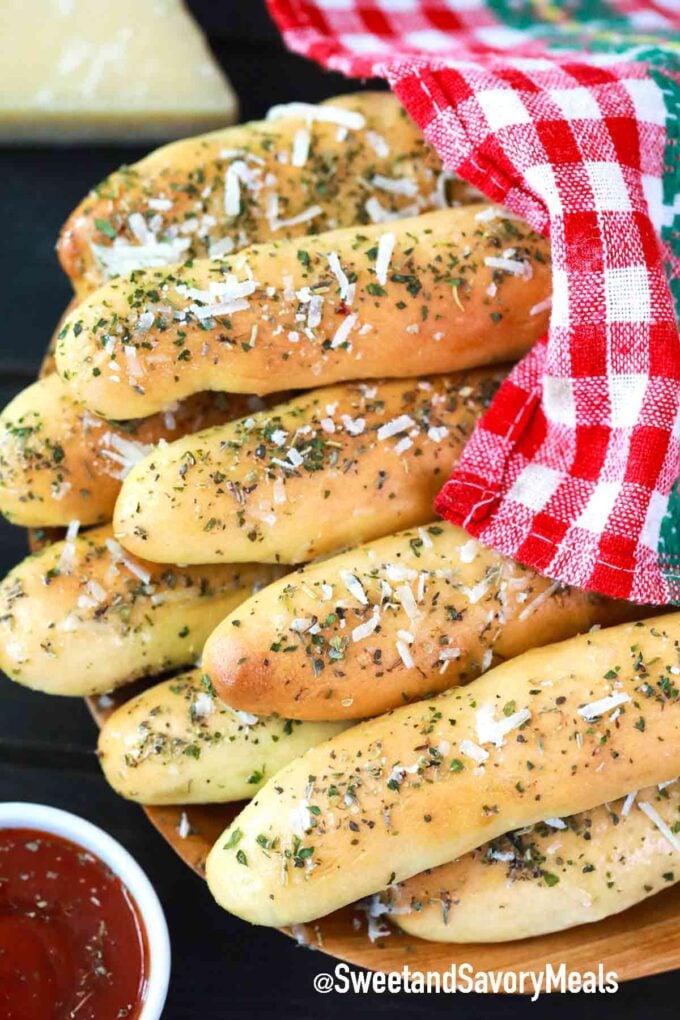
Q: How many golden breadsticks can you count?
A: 9